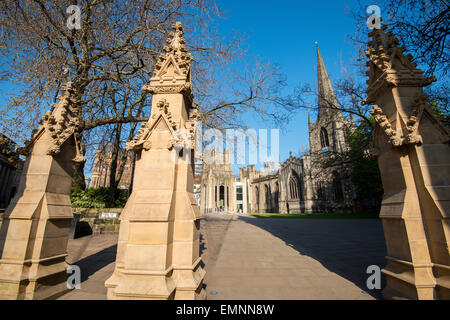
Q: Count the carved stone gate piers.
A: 3